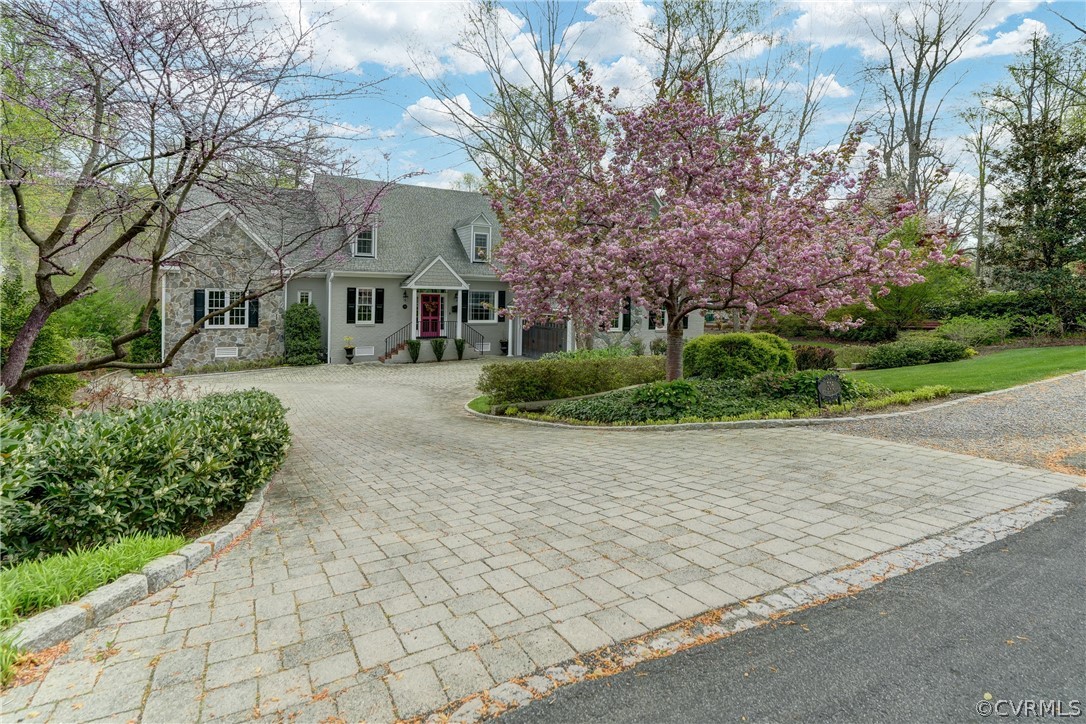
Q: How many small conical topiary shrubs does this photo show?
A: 3